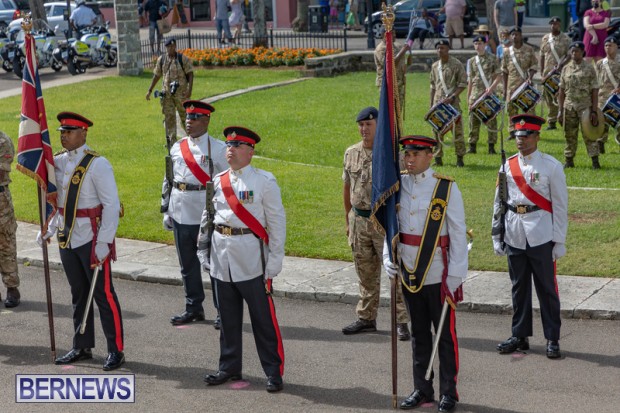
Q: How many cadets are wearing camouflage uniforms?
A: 10